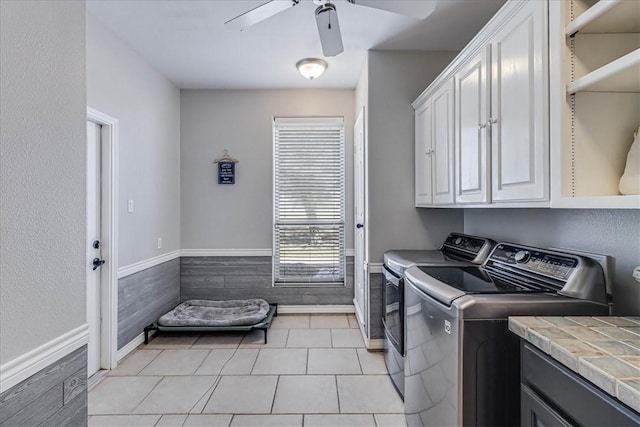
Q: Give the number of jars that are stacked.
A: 0